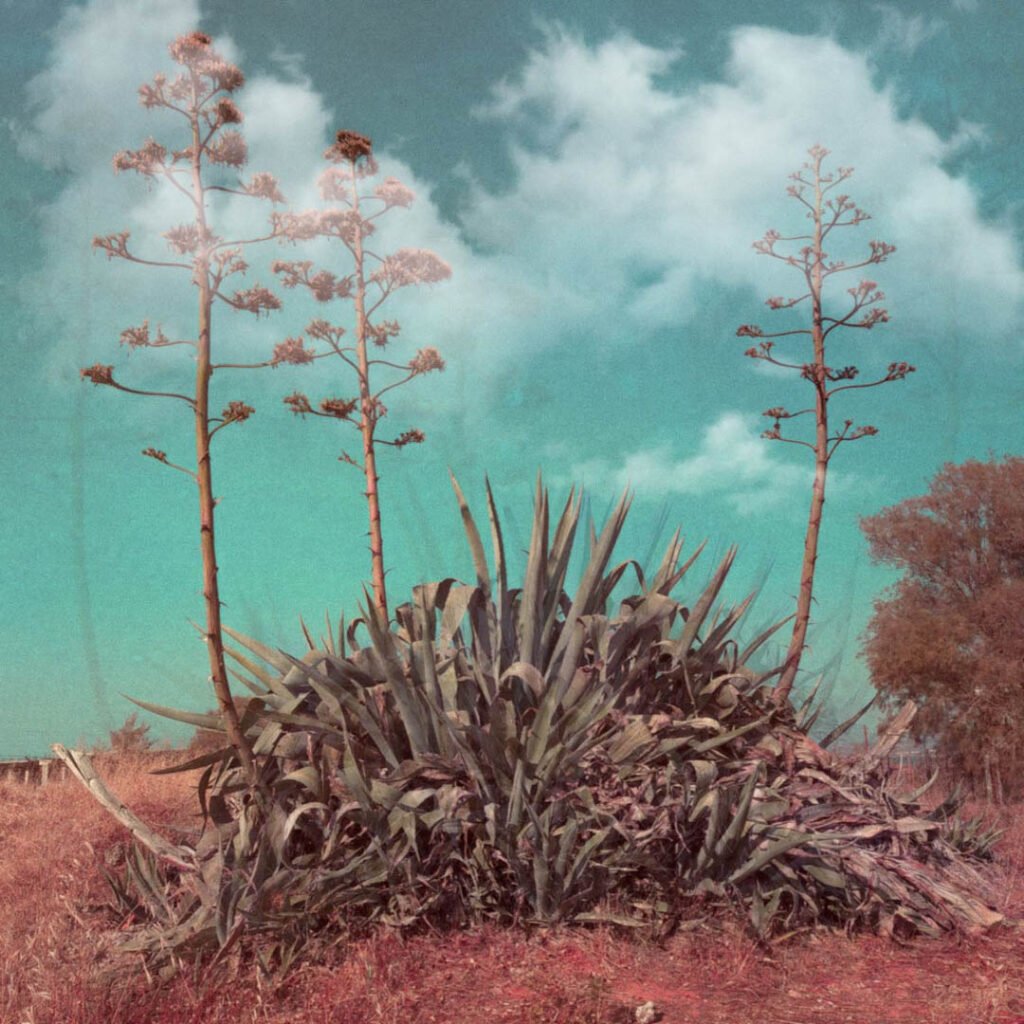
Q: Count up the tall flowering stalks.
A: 3